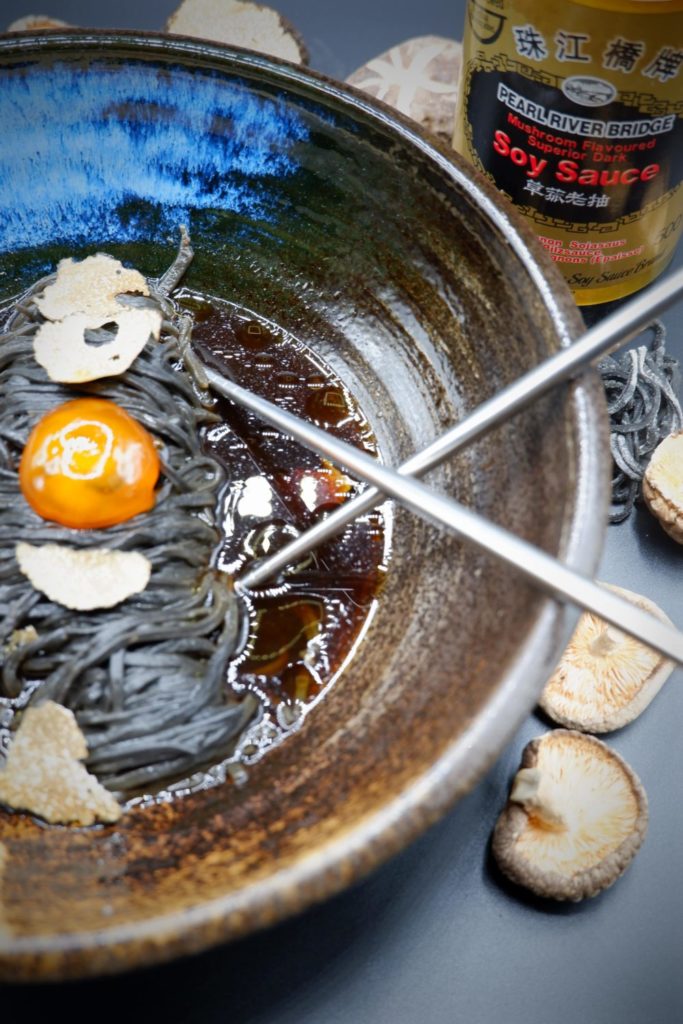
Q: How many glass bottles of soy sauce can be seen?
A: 1